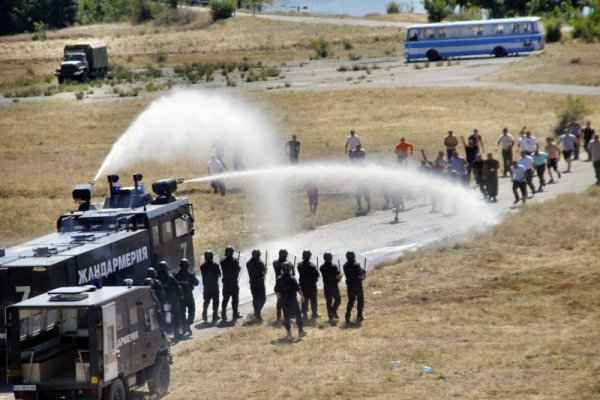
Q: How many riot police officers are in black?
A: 12